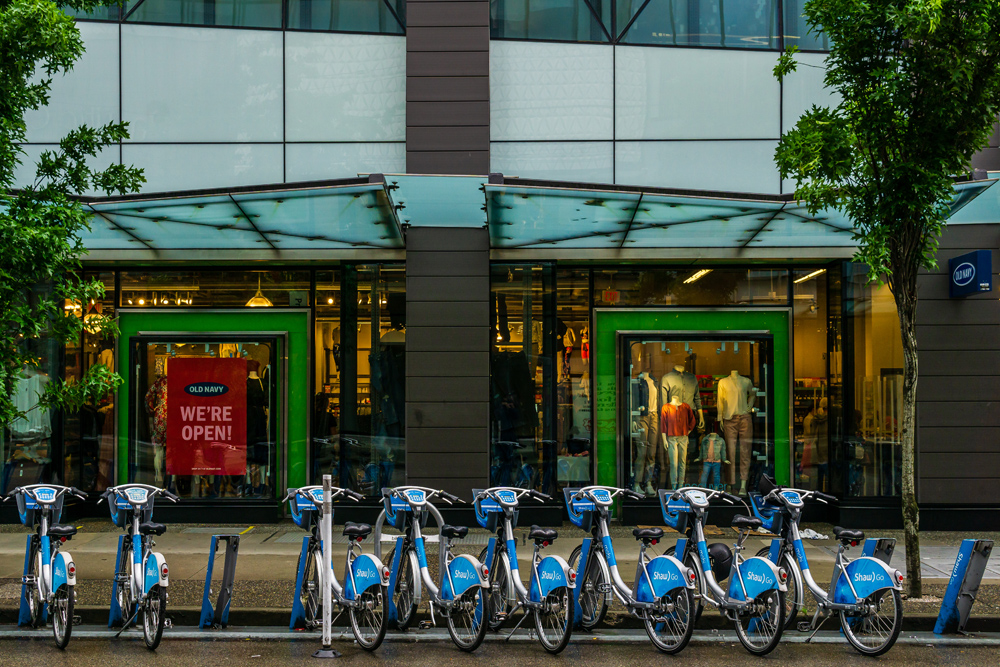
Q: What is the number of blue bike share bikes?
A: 8